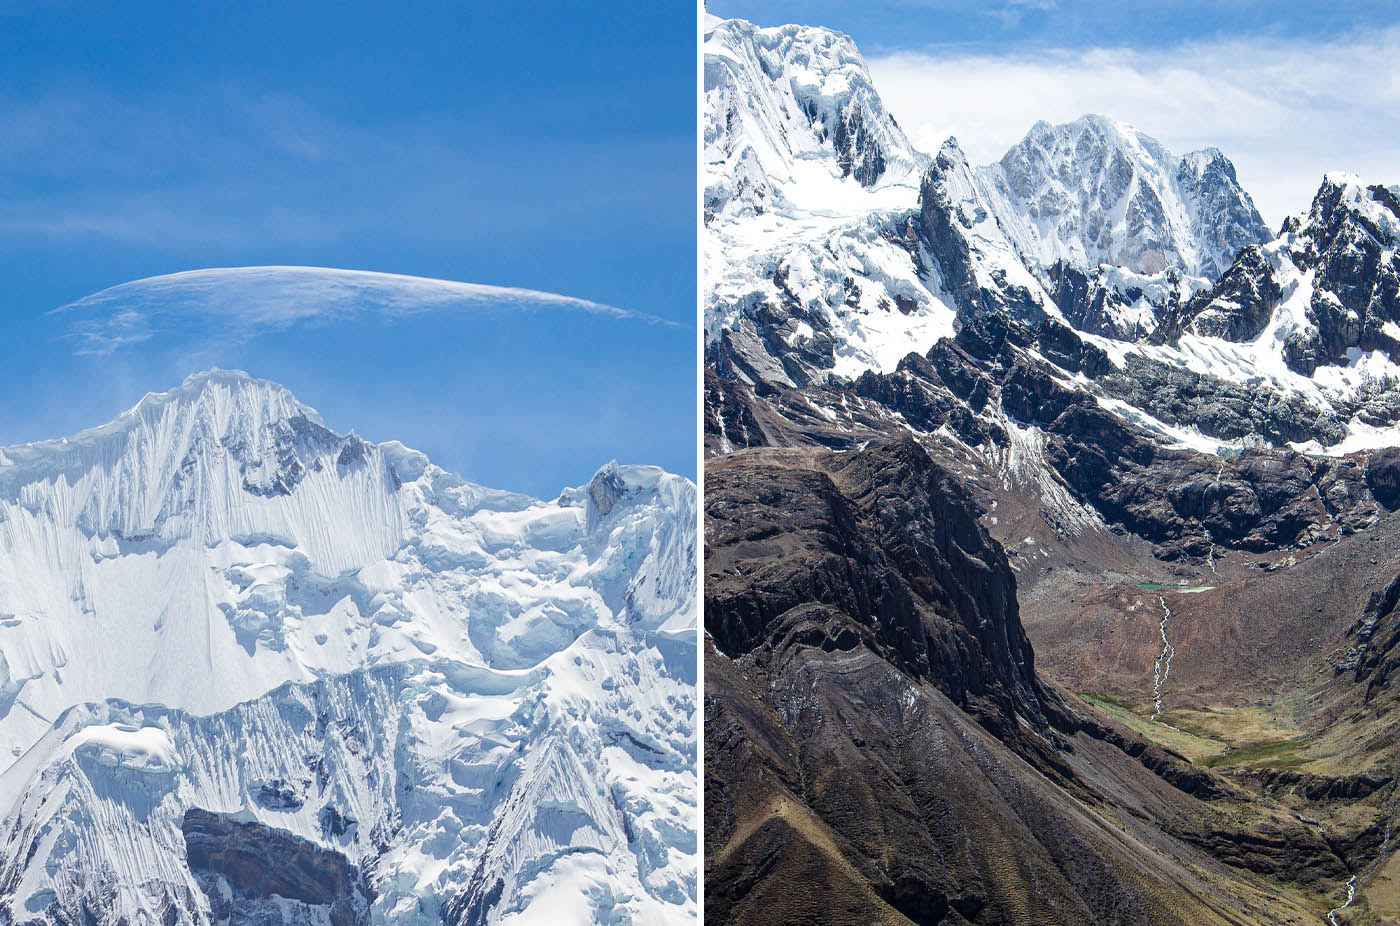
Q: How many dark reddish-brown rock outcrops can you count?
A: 1